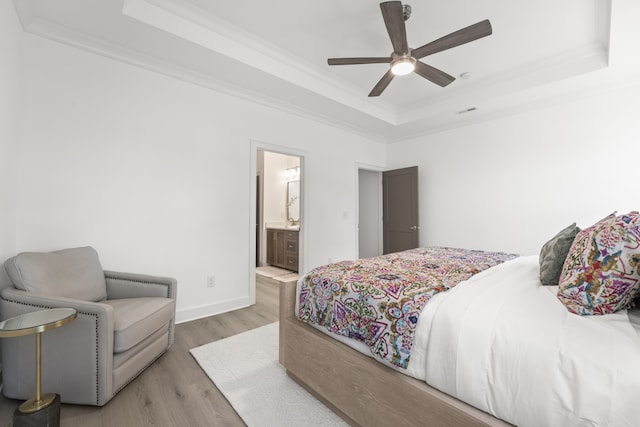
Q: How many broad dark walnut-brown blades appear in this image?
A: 5